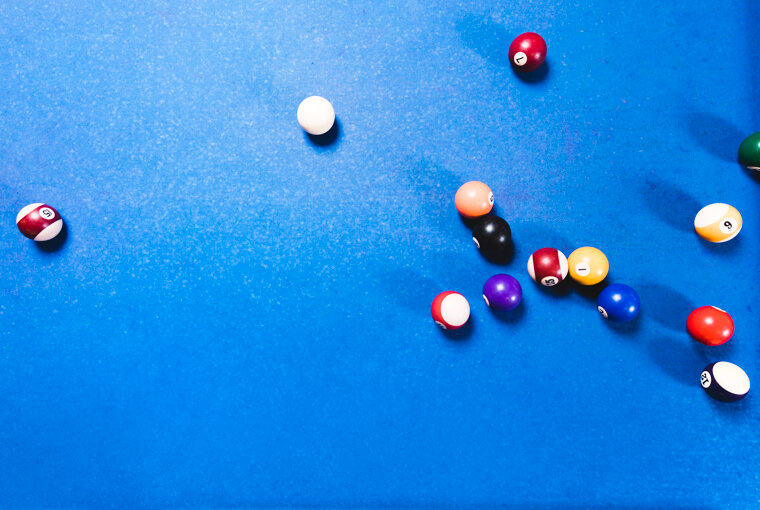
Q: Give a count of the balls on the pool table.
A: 14